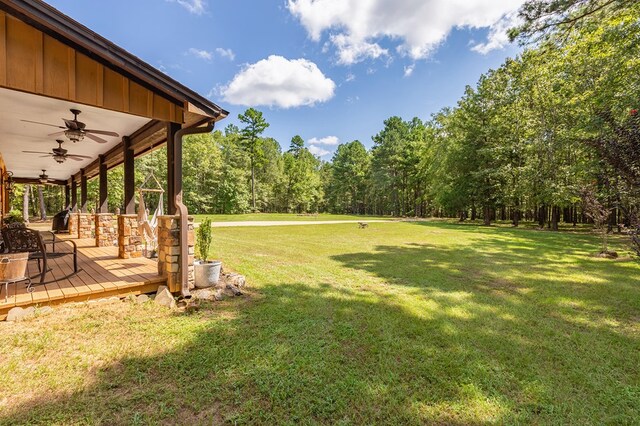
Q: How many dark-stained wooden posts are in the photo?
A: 6